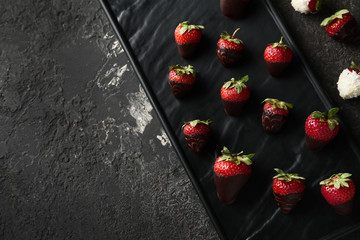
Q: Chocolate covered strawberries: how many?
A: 13